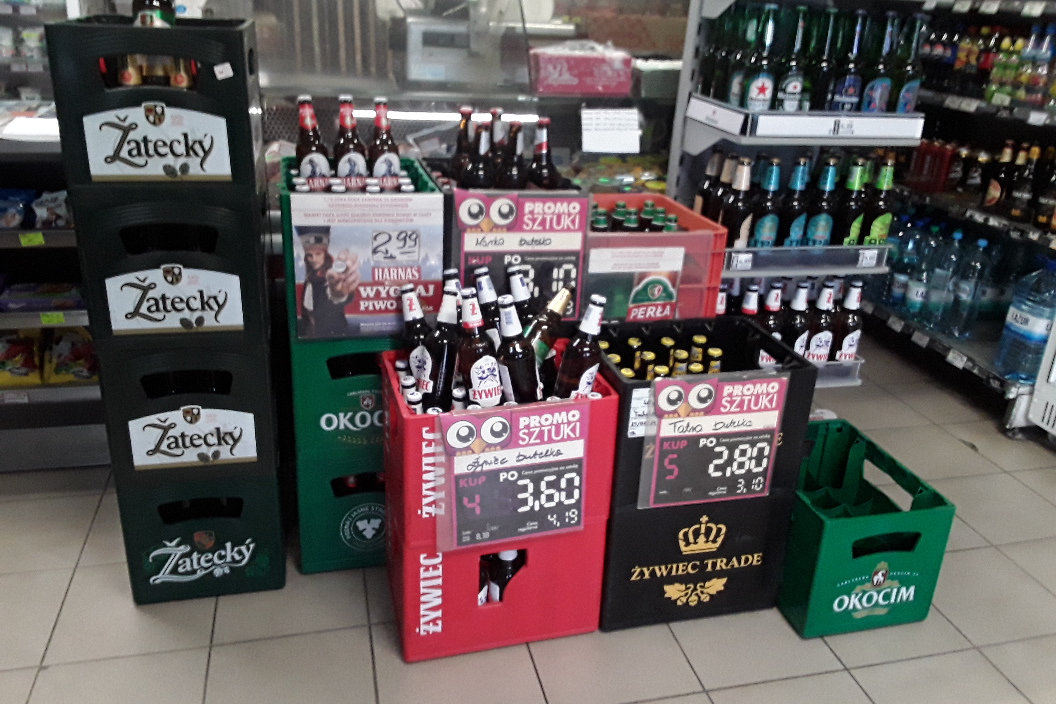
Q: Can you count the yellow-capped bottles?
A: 11